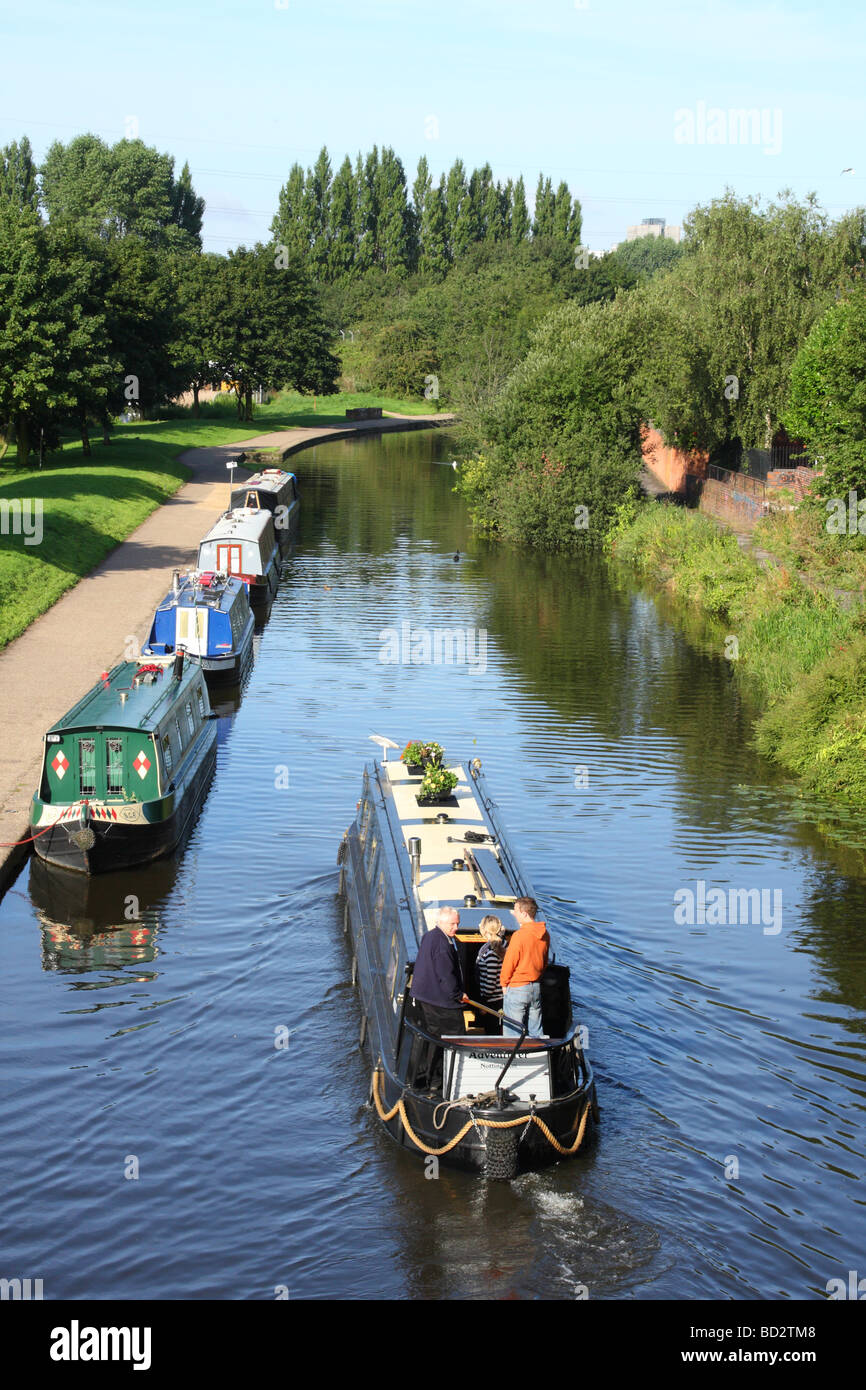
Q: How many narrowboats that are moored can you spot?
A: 4